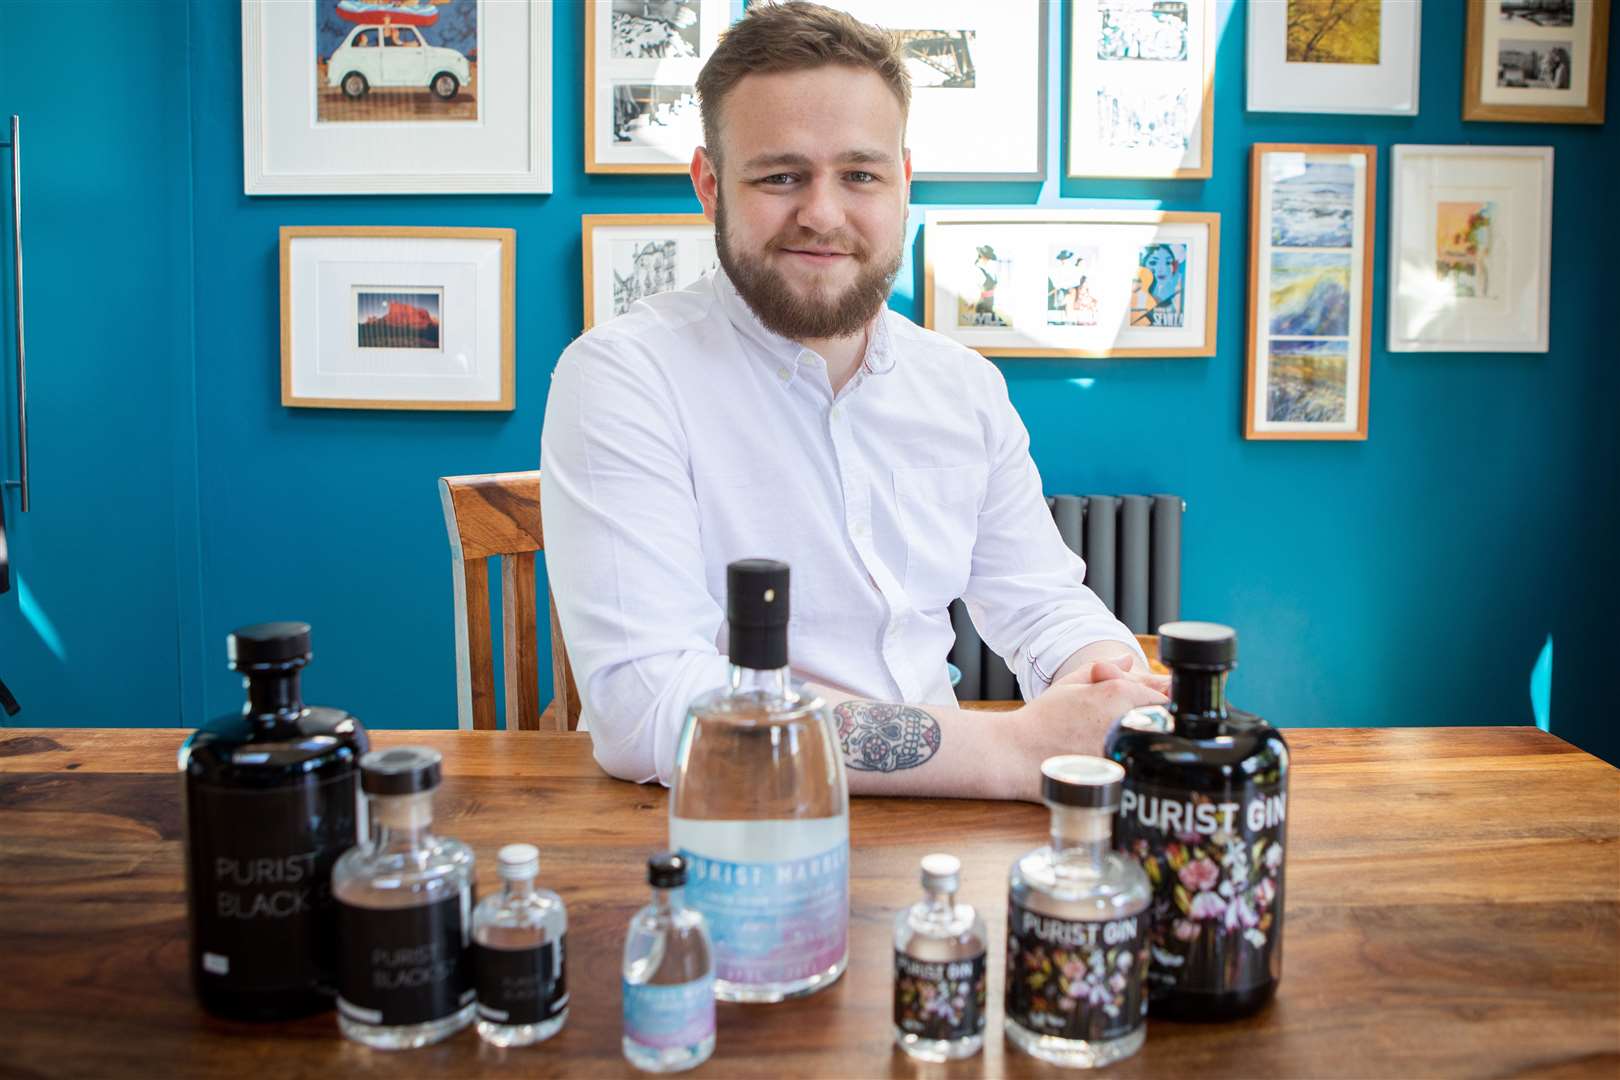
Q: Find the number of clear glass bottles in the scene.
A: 6